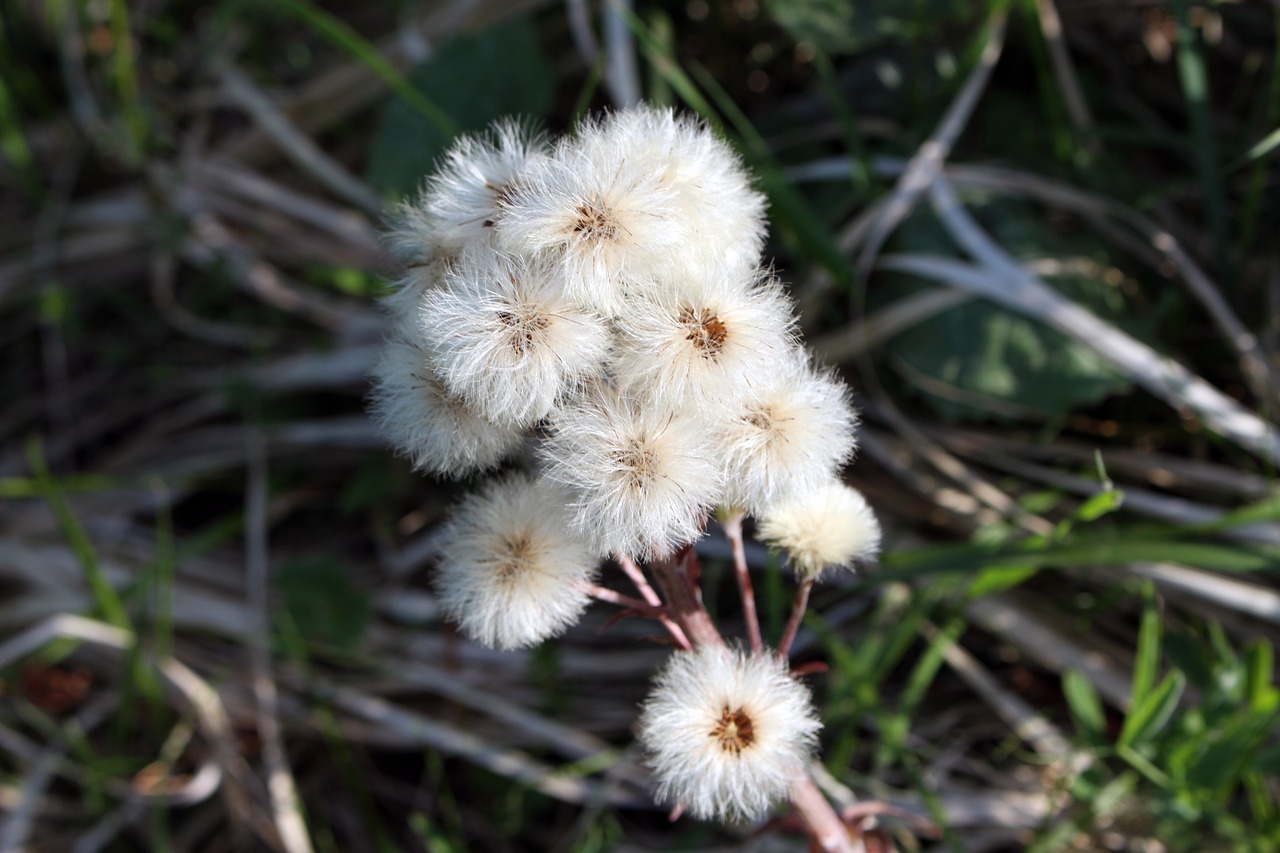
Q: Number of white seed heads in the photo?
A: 12